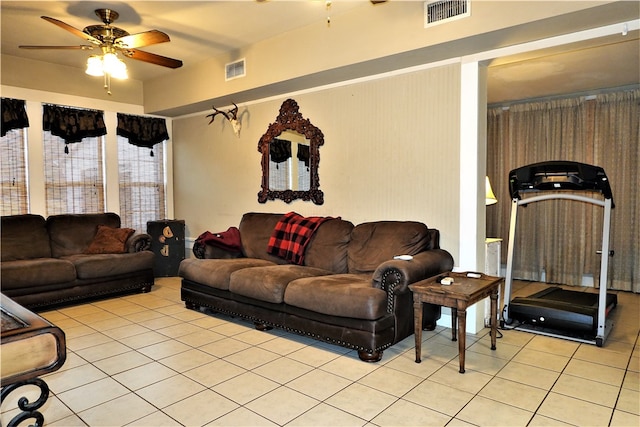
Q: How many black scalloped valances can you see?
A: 3